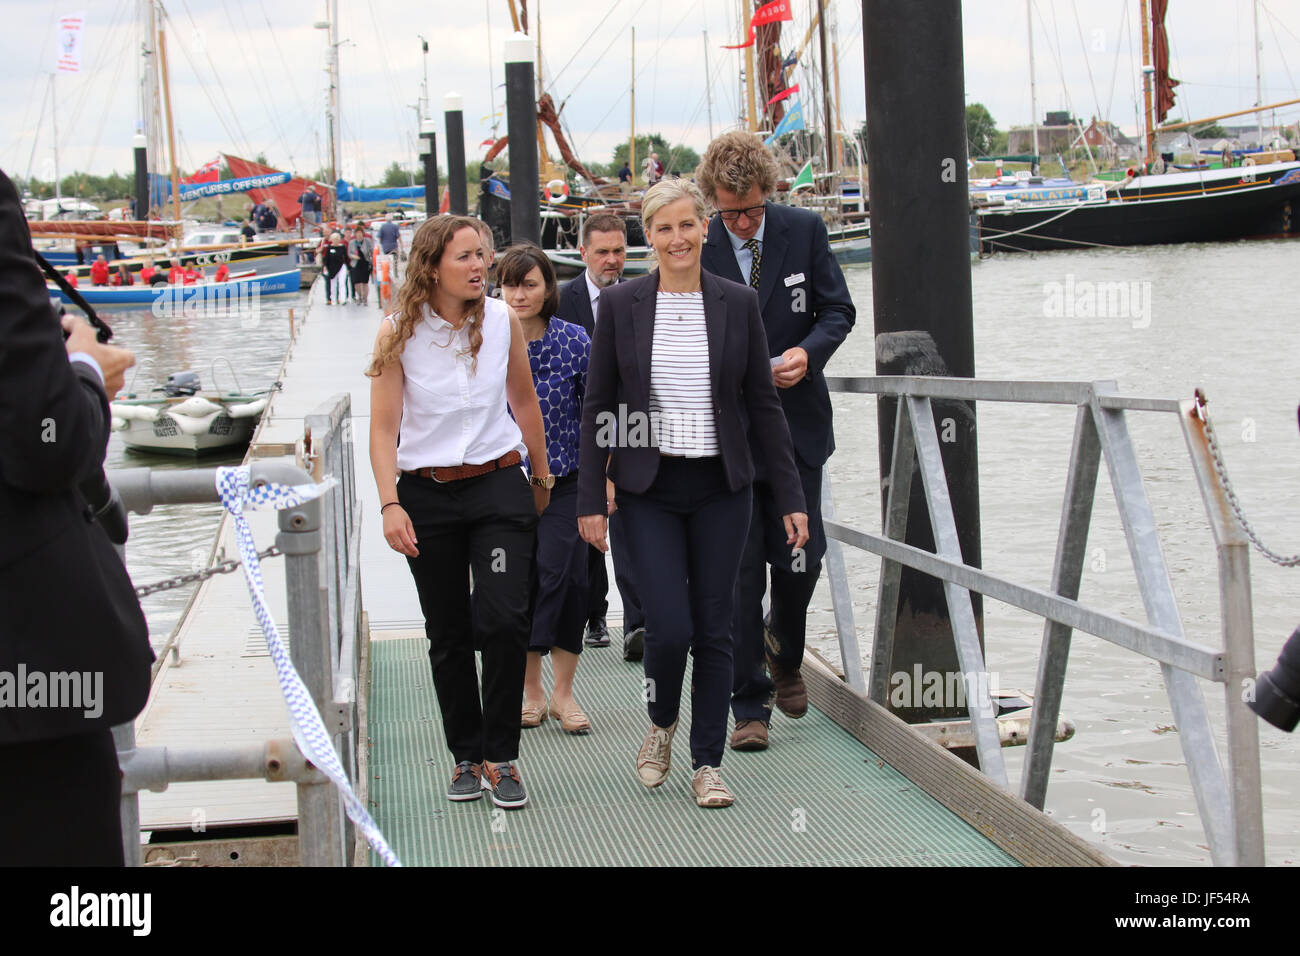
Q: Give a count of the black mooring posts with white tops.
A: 4